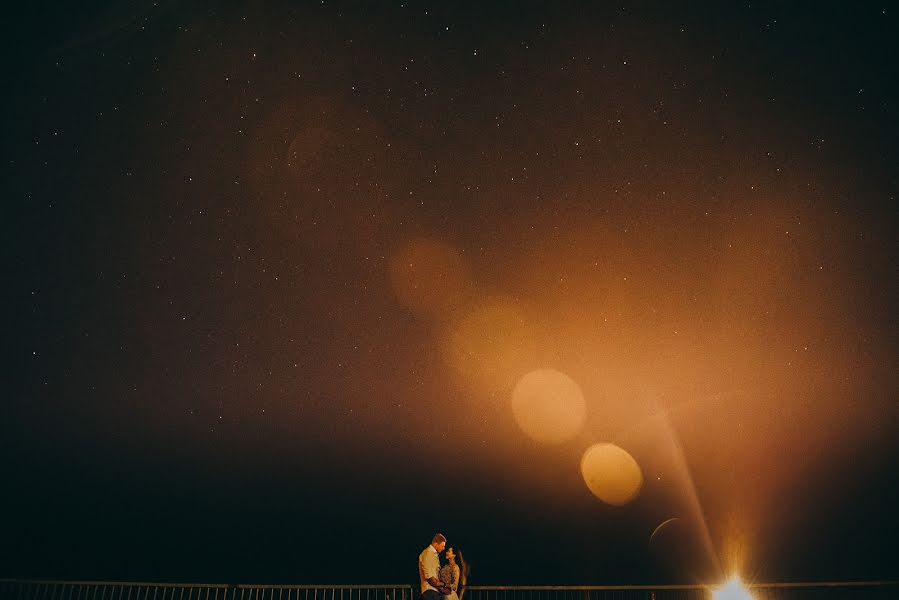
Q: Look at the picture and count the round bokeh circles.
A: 4